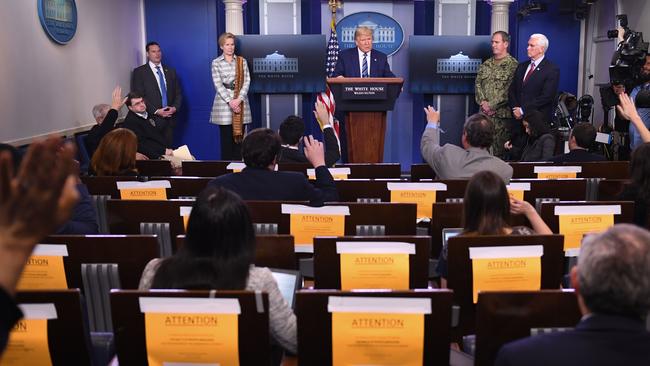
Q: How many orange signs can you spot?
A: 15